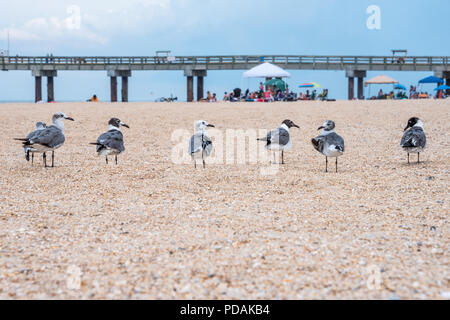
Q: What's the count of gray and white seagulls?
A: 7